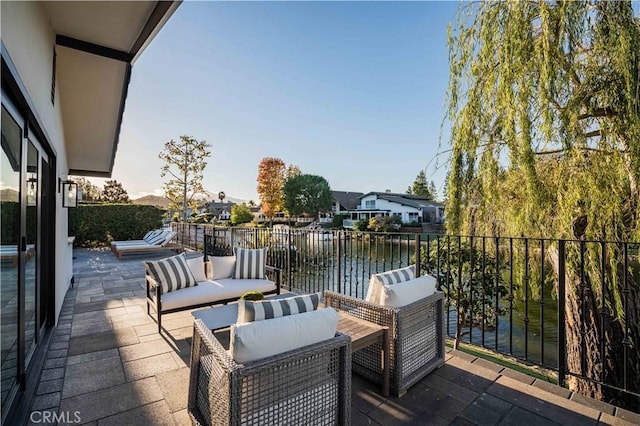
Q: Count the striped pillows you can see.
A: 4